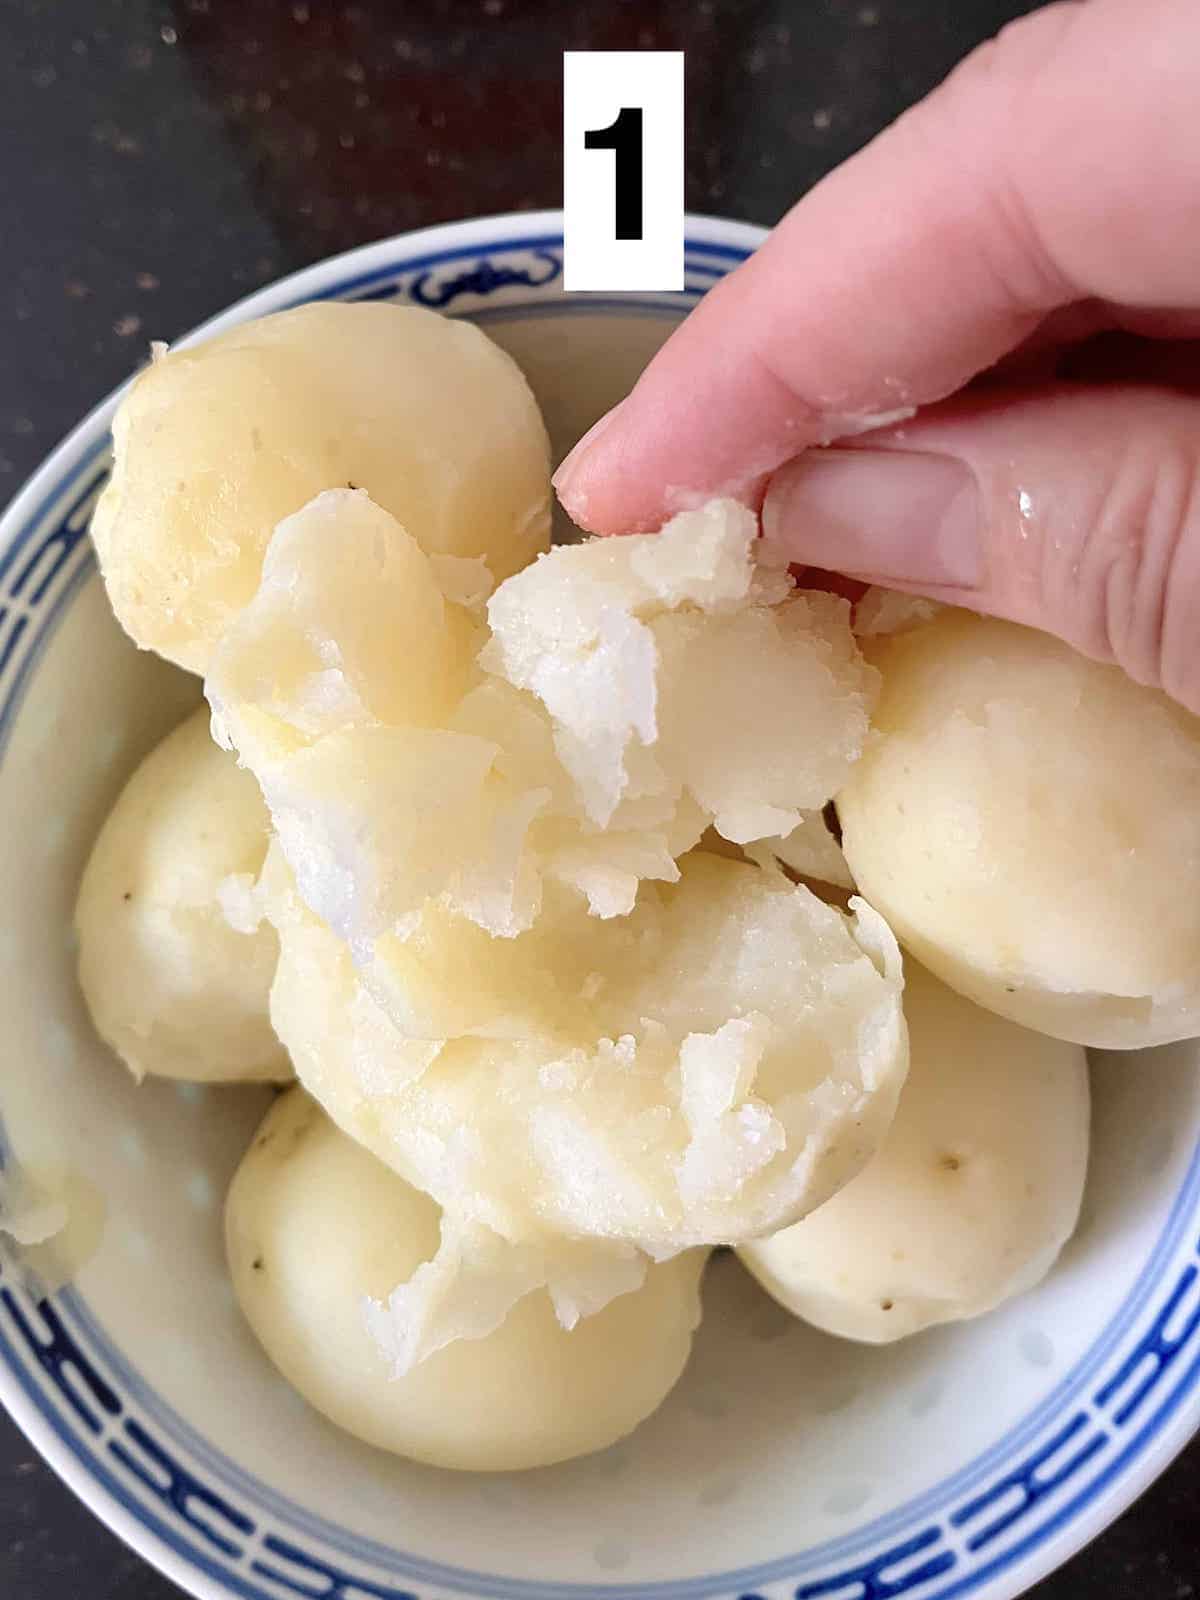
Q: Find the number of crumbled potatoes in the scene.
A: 1